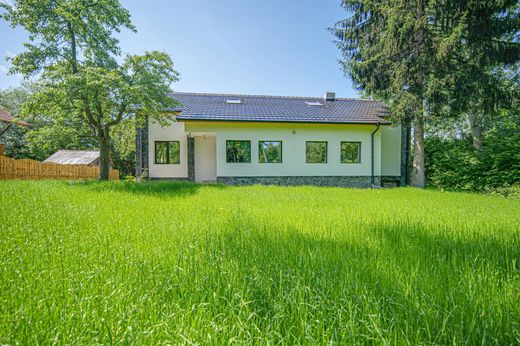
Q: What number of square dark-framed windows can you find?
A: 5